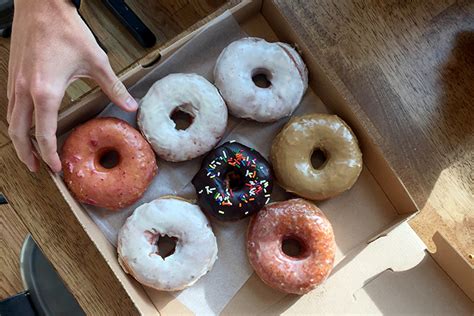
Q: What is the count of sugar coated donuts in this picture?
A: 3